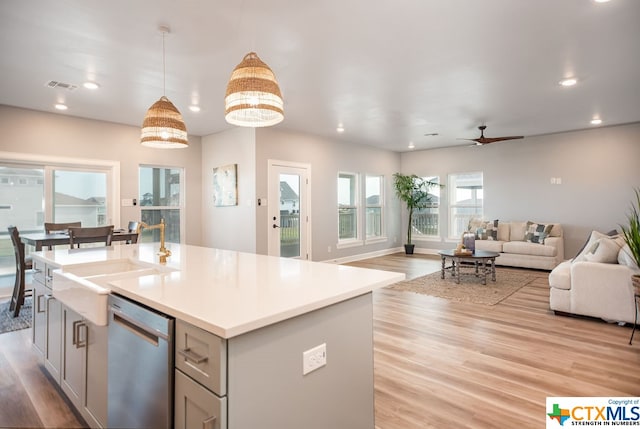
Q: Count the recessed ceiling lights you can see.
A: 8